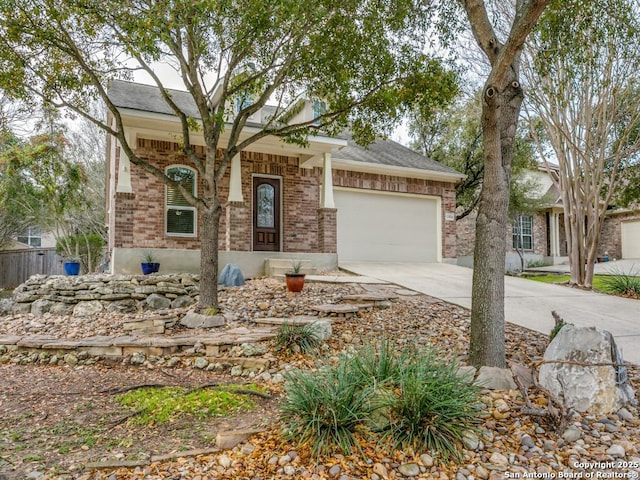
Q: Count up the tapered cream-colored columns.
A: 3